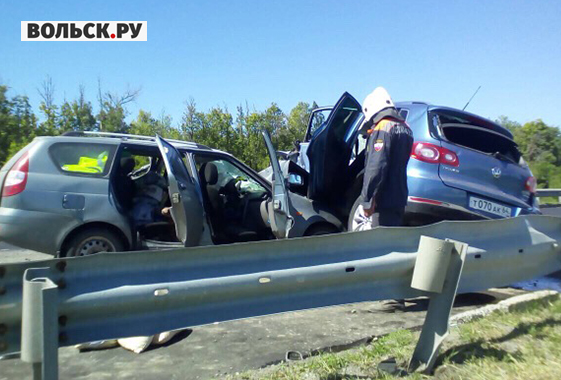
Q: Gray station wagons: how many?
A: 1